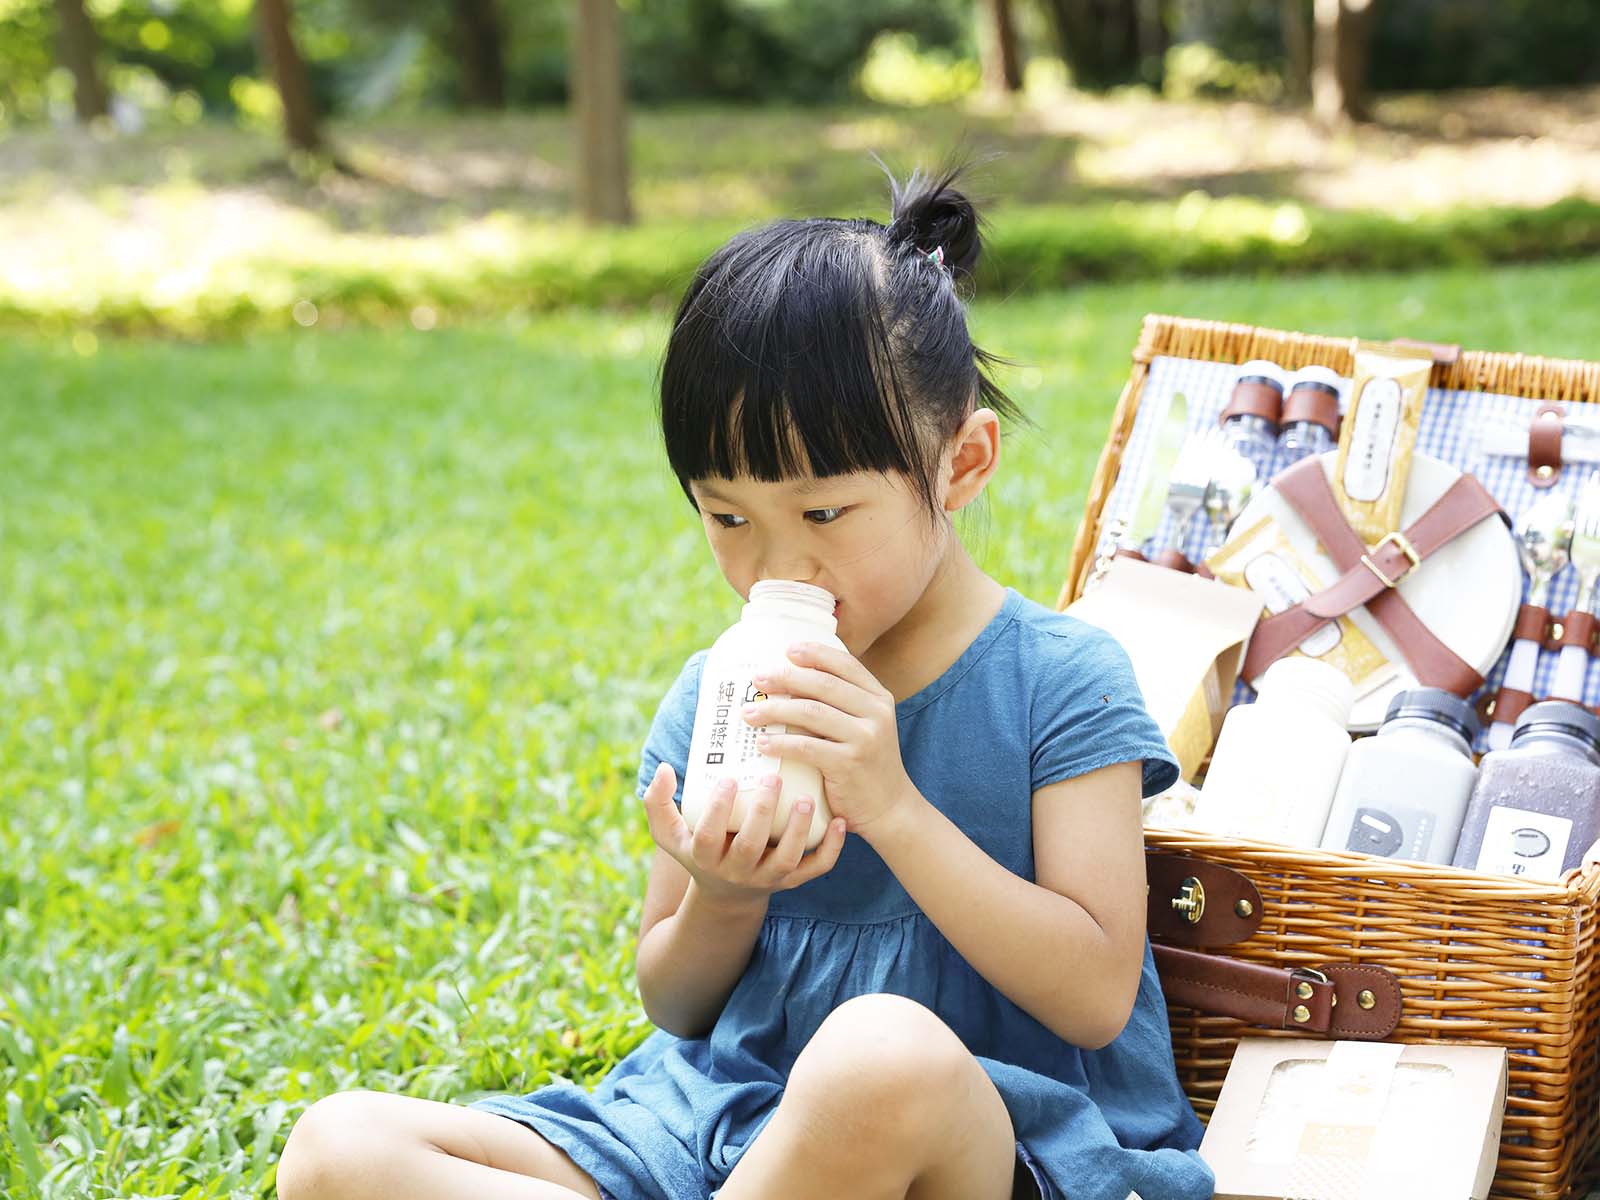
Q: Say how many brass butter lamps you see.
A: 0